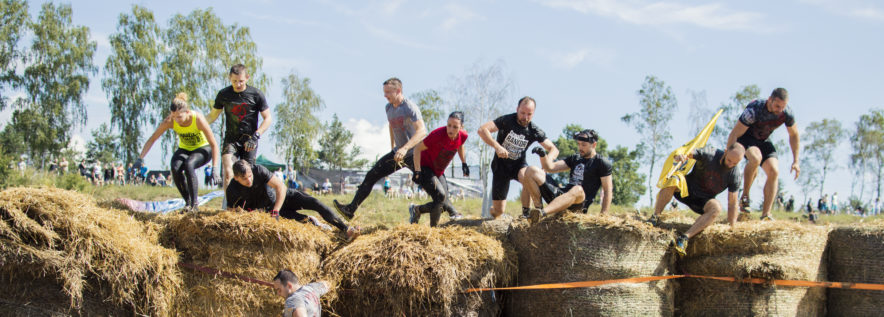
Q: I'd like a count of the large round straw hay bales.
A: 6